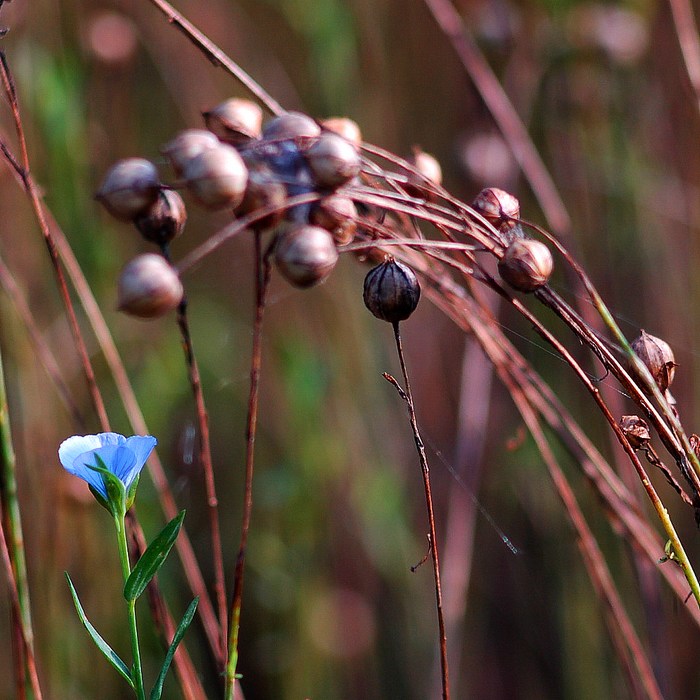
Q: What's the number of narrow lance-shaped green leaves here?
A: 3